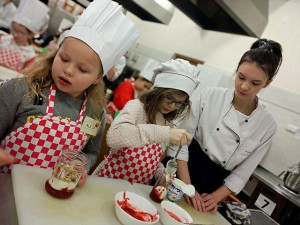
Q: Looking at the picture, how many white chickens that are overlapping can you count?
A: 0